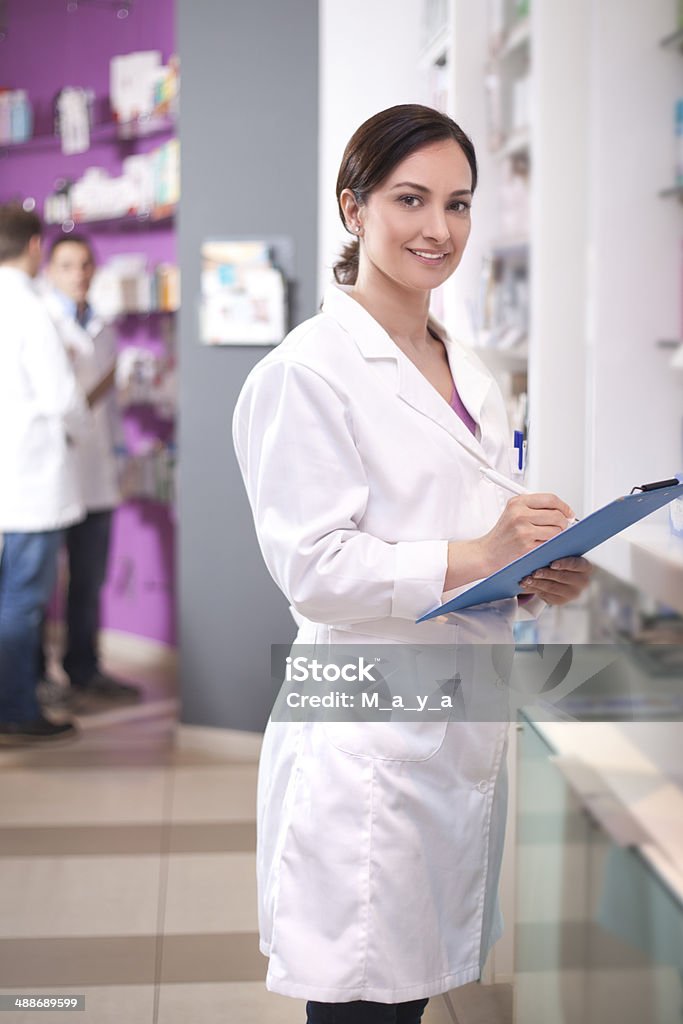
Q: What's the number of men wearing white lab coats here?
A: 2